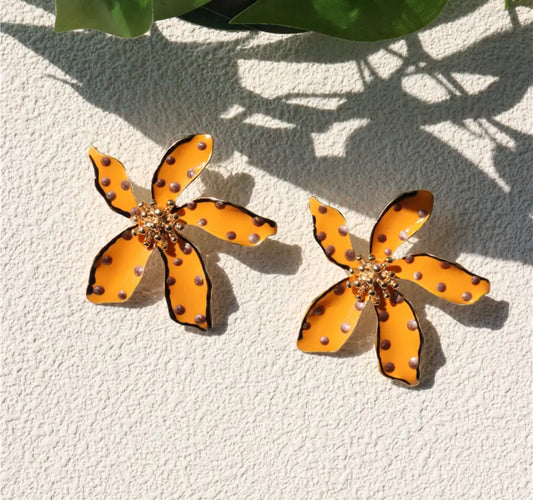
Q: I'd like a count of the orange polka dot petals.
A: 10